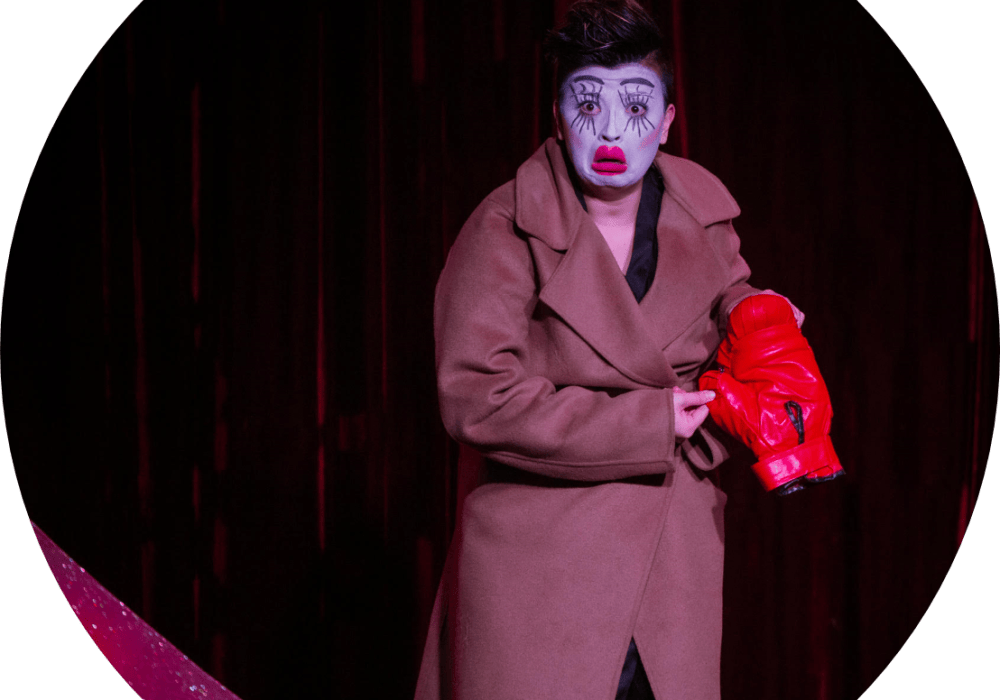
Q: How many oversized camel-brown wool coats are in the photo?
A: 1